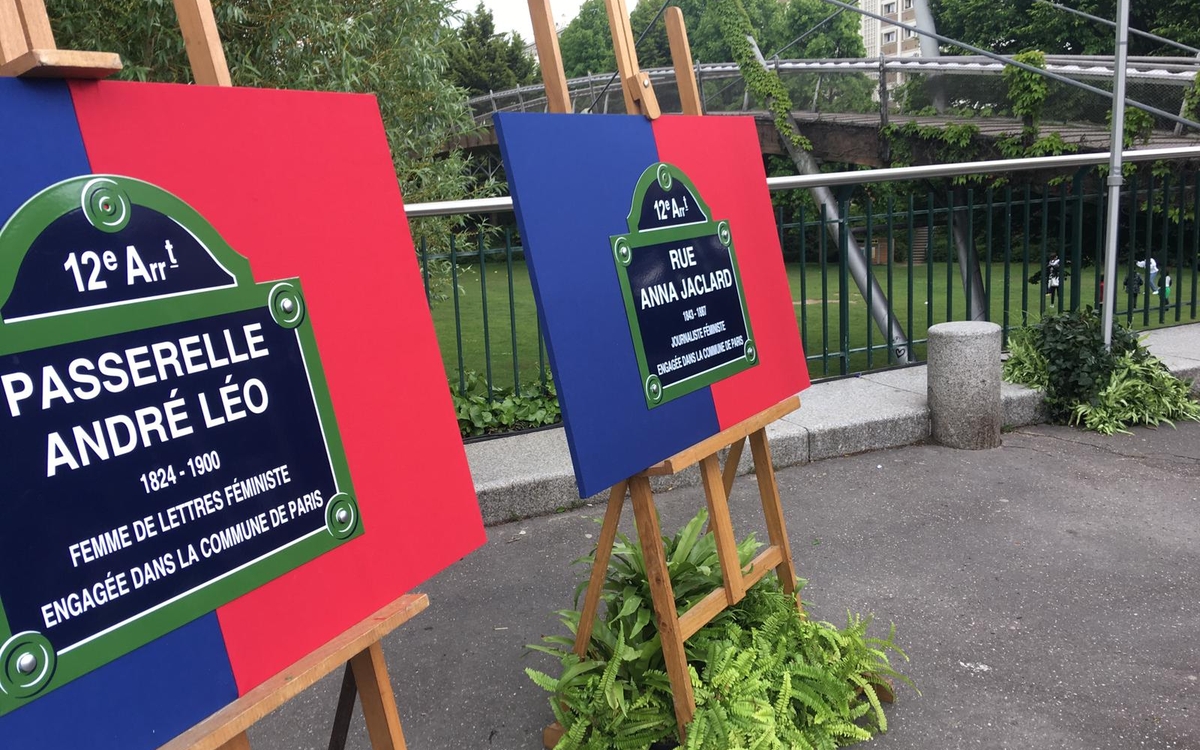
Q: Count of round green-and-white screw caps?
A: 9